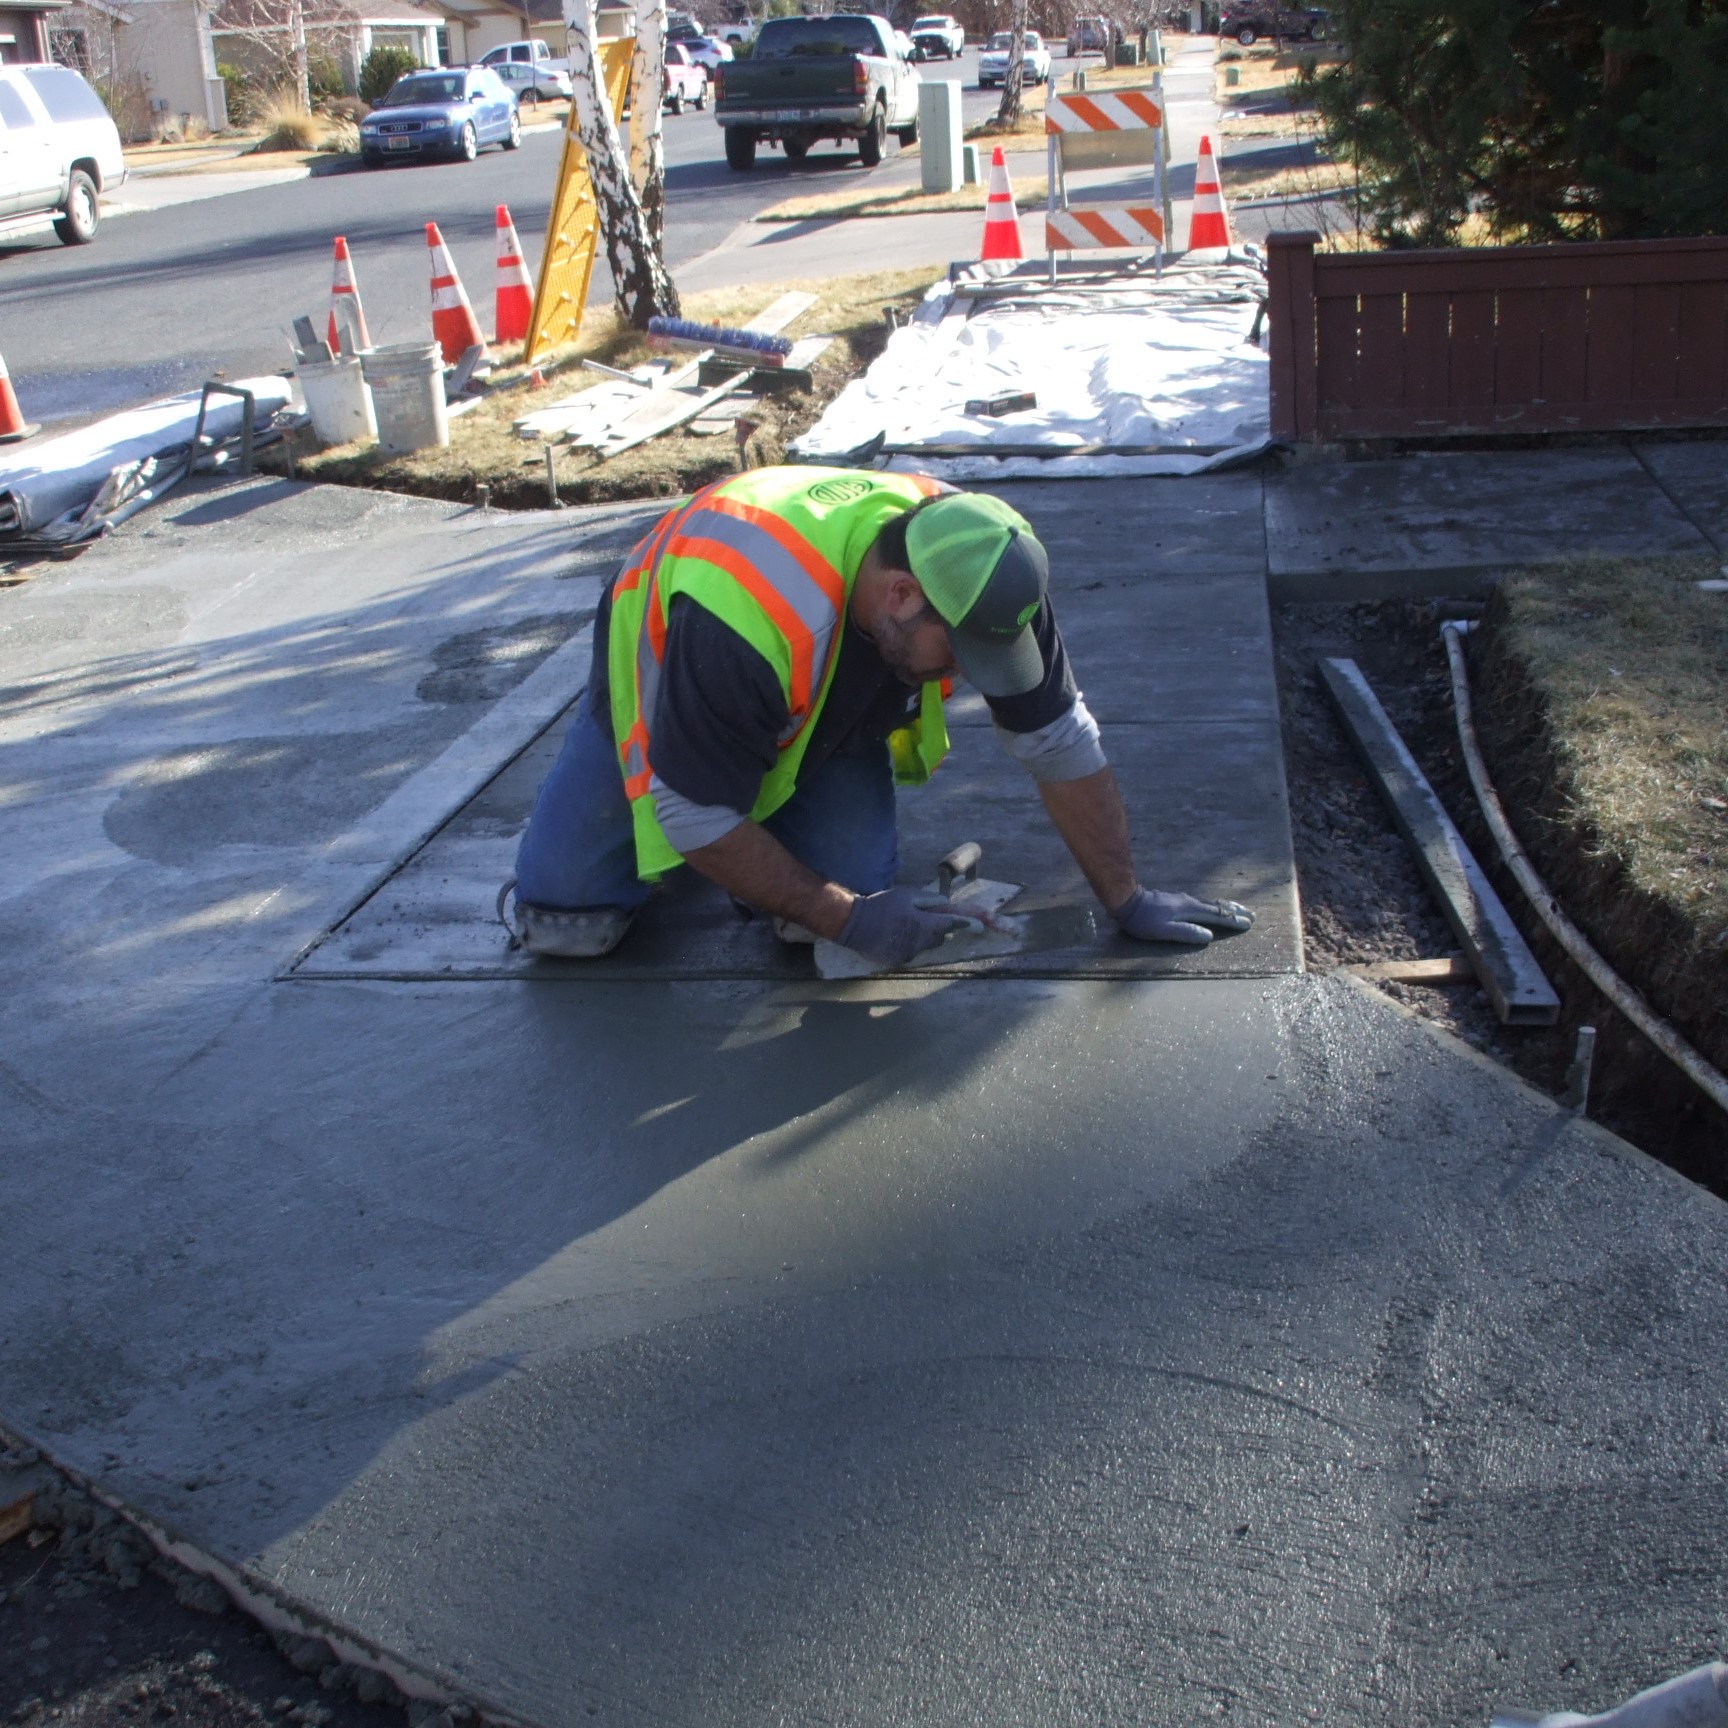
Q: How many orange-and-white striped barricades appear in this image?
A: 1